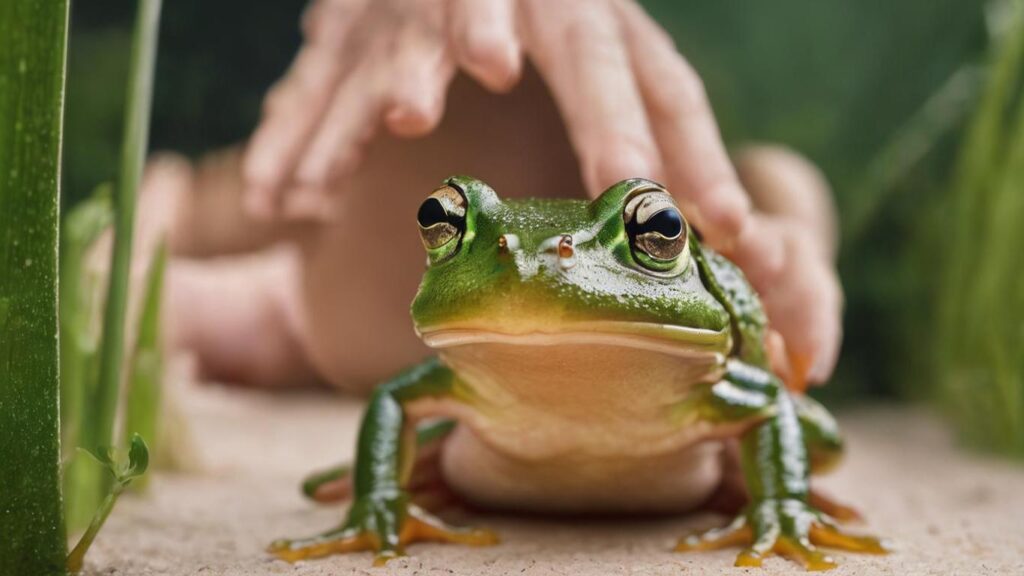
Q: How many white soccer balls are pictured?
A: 0